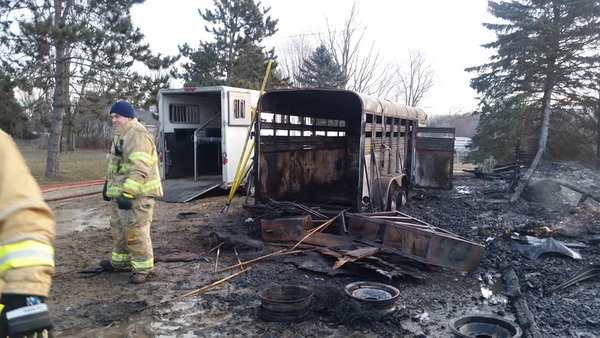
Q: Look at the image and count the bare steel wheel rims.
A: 3